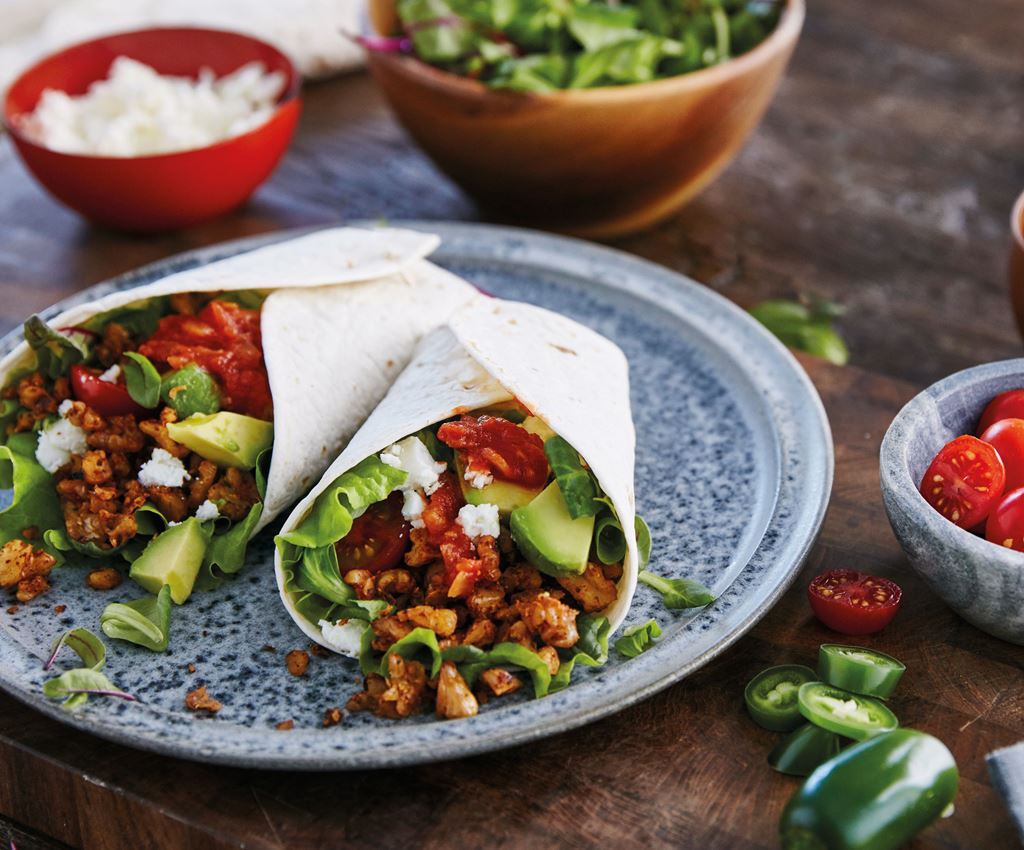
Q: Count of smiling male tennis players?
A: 0